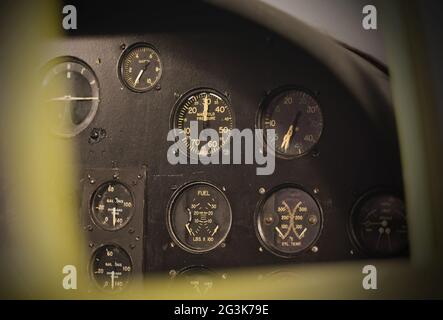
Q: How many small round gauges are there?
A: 3